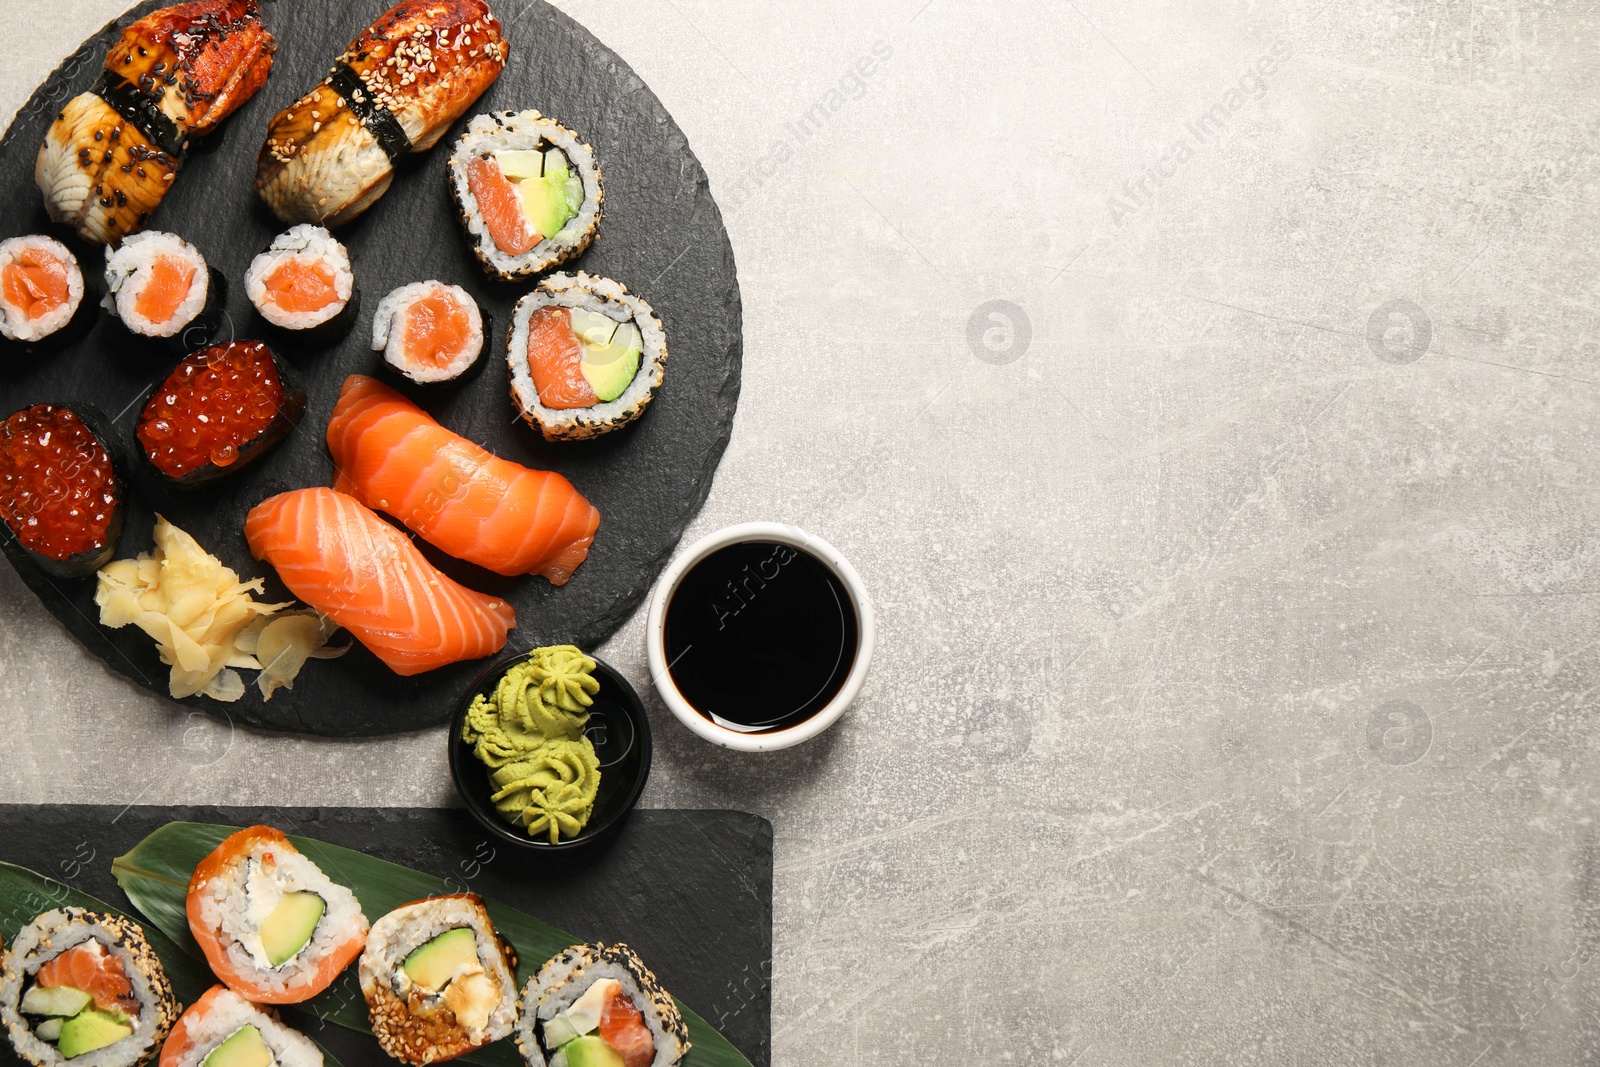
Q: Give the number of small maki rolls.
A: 4